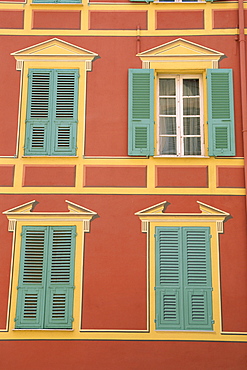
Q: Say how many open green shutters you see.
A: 2